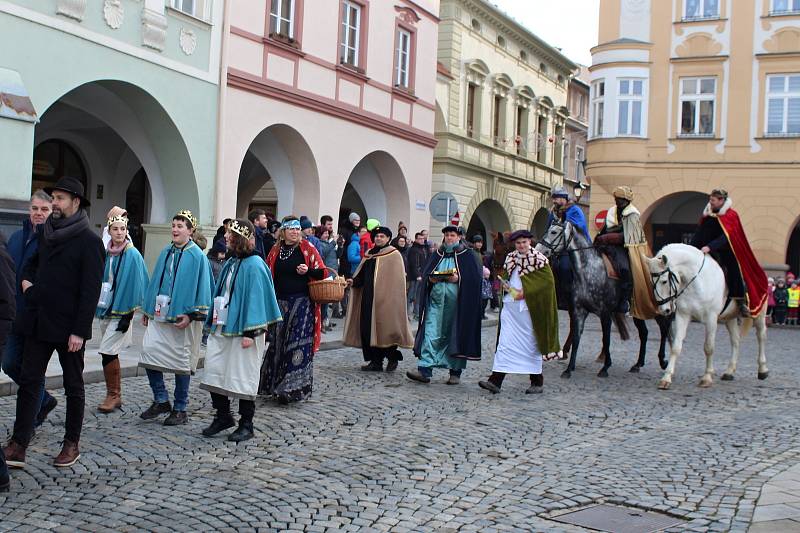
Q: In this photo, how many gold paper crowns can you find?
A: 3